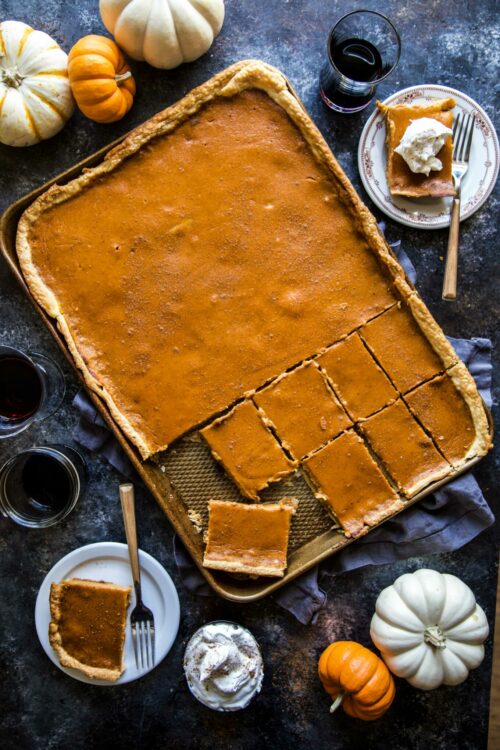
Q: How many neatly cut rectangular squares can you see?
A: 10